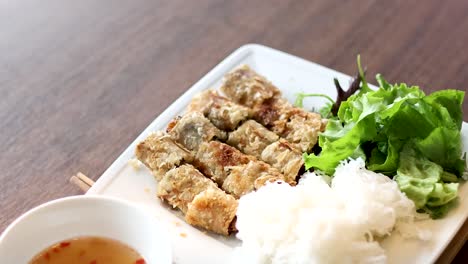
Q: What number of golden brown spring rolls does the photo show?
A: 12